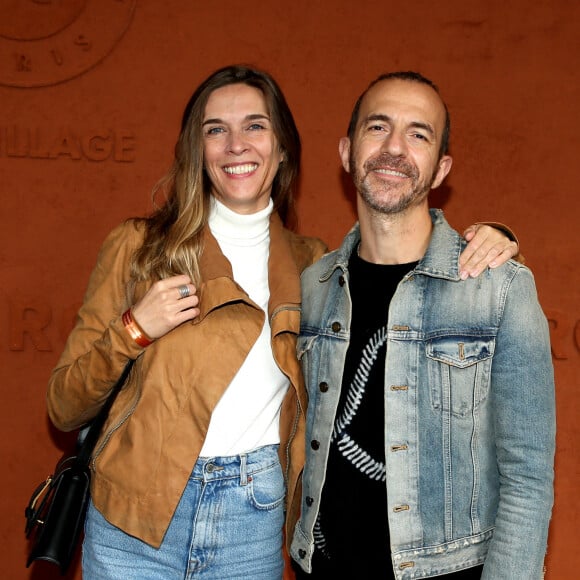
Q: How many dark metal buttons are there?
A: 6